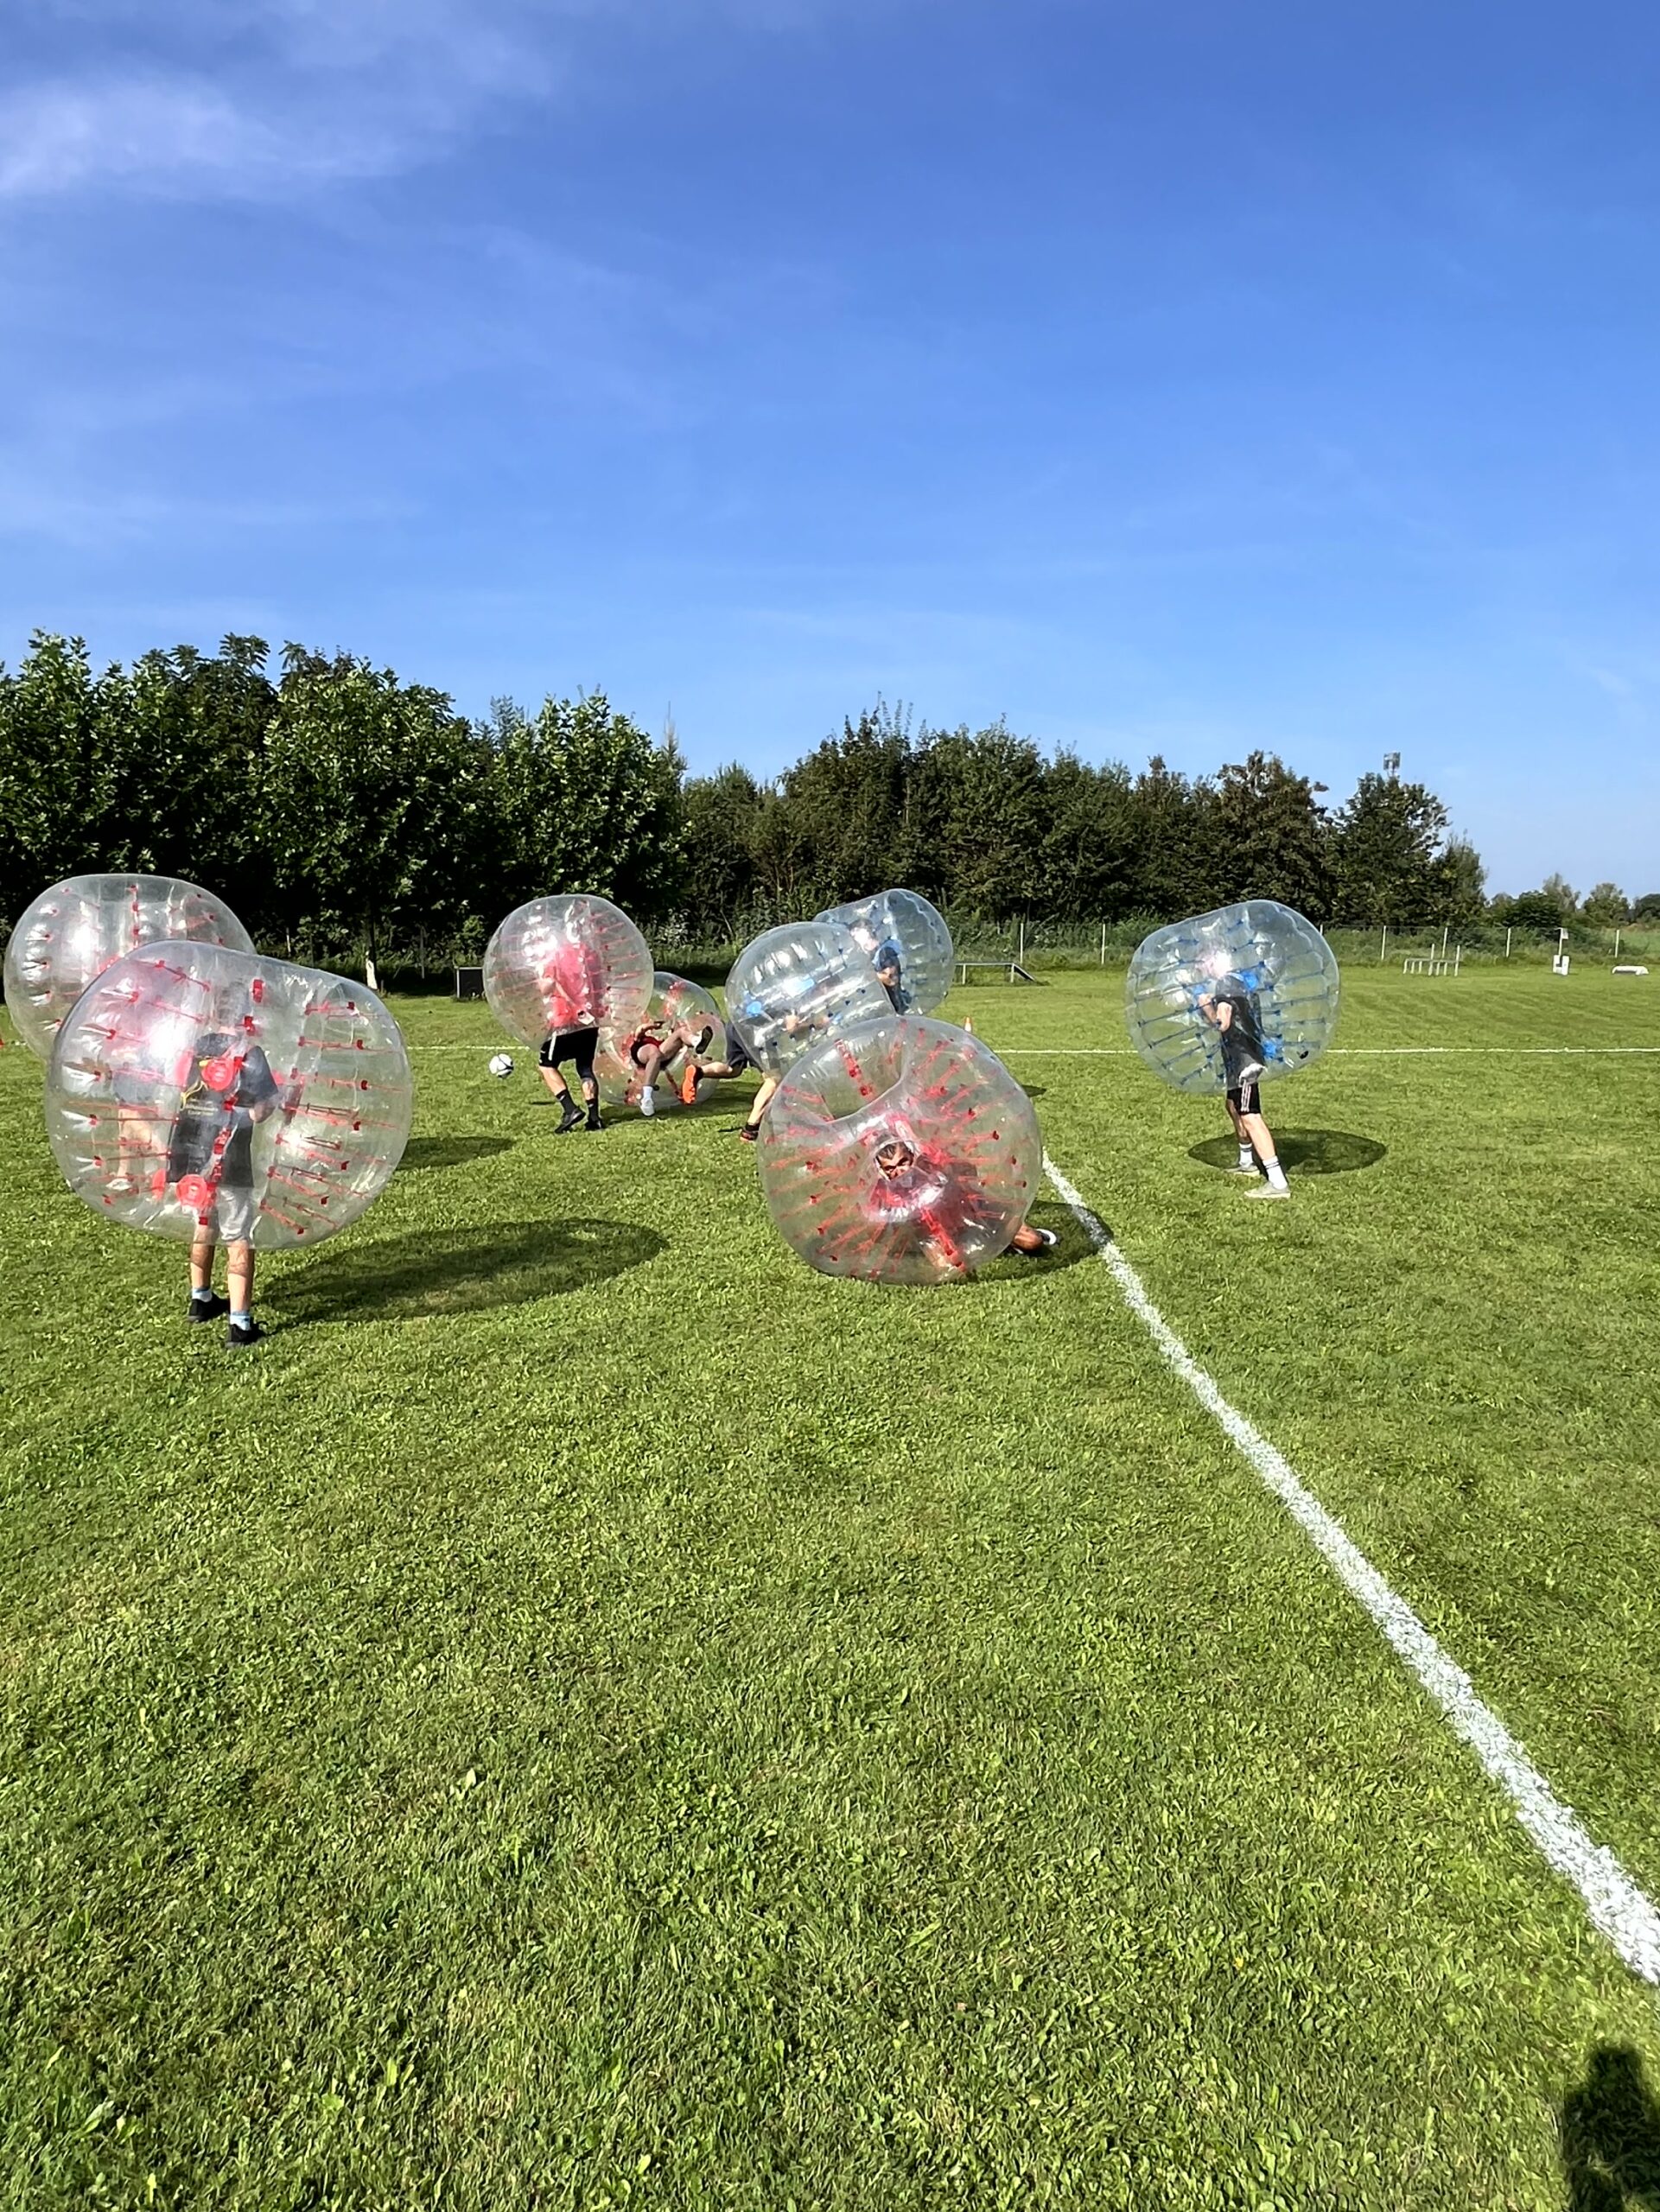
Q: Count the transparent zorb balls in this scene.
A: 8